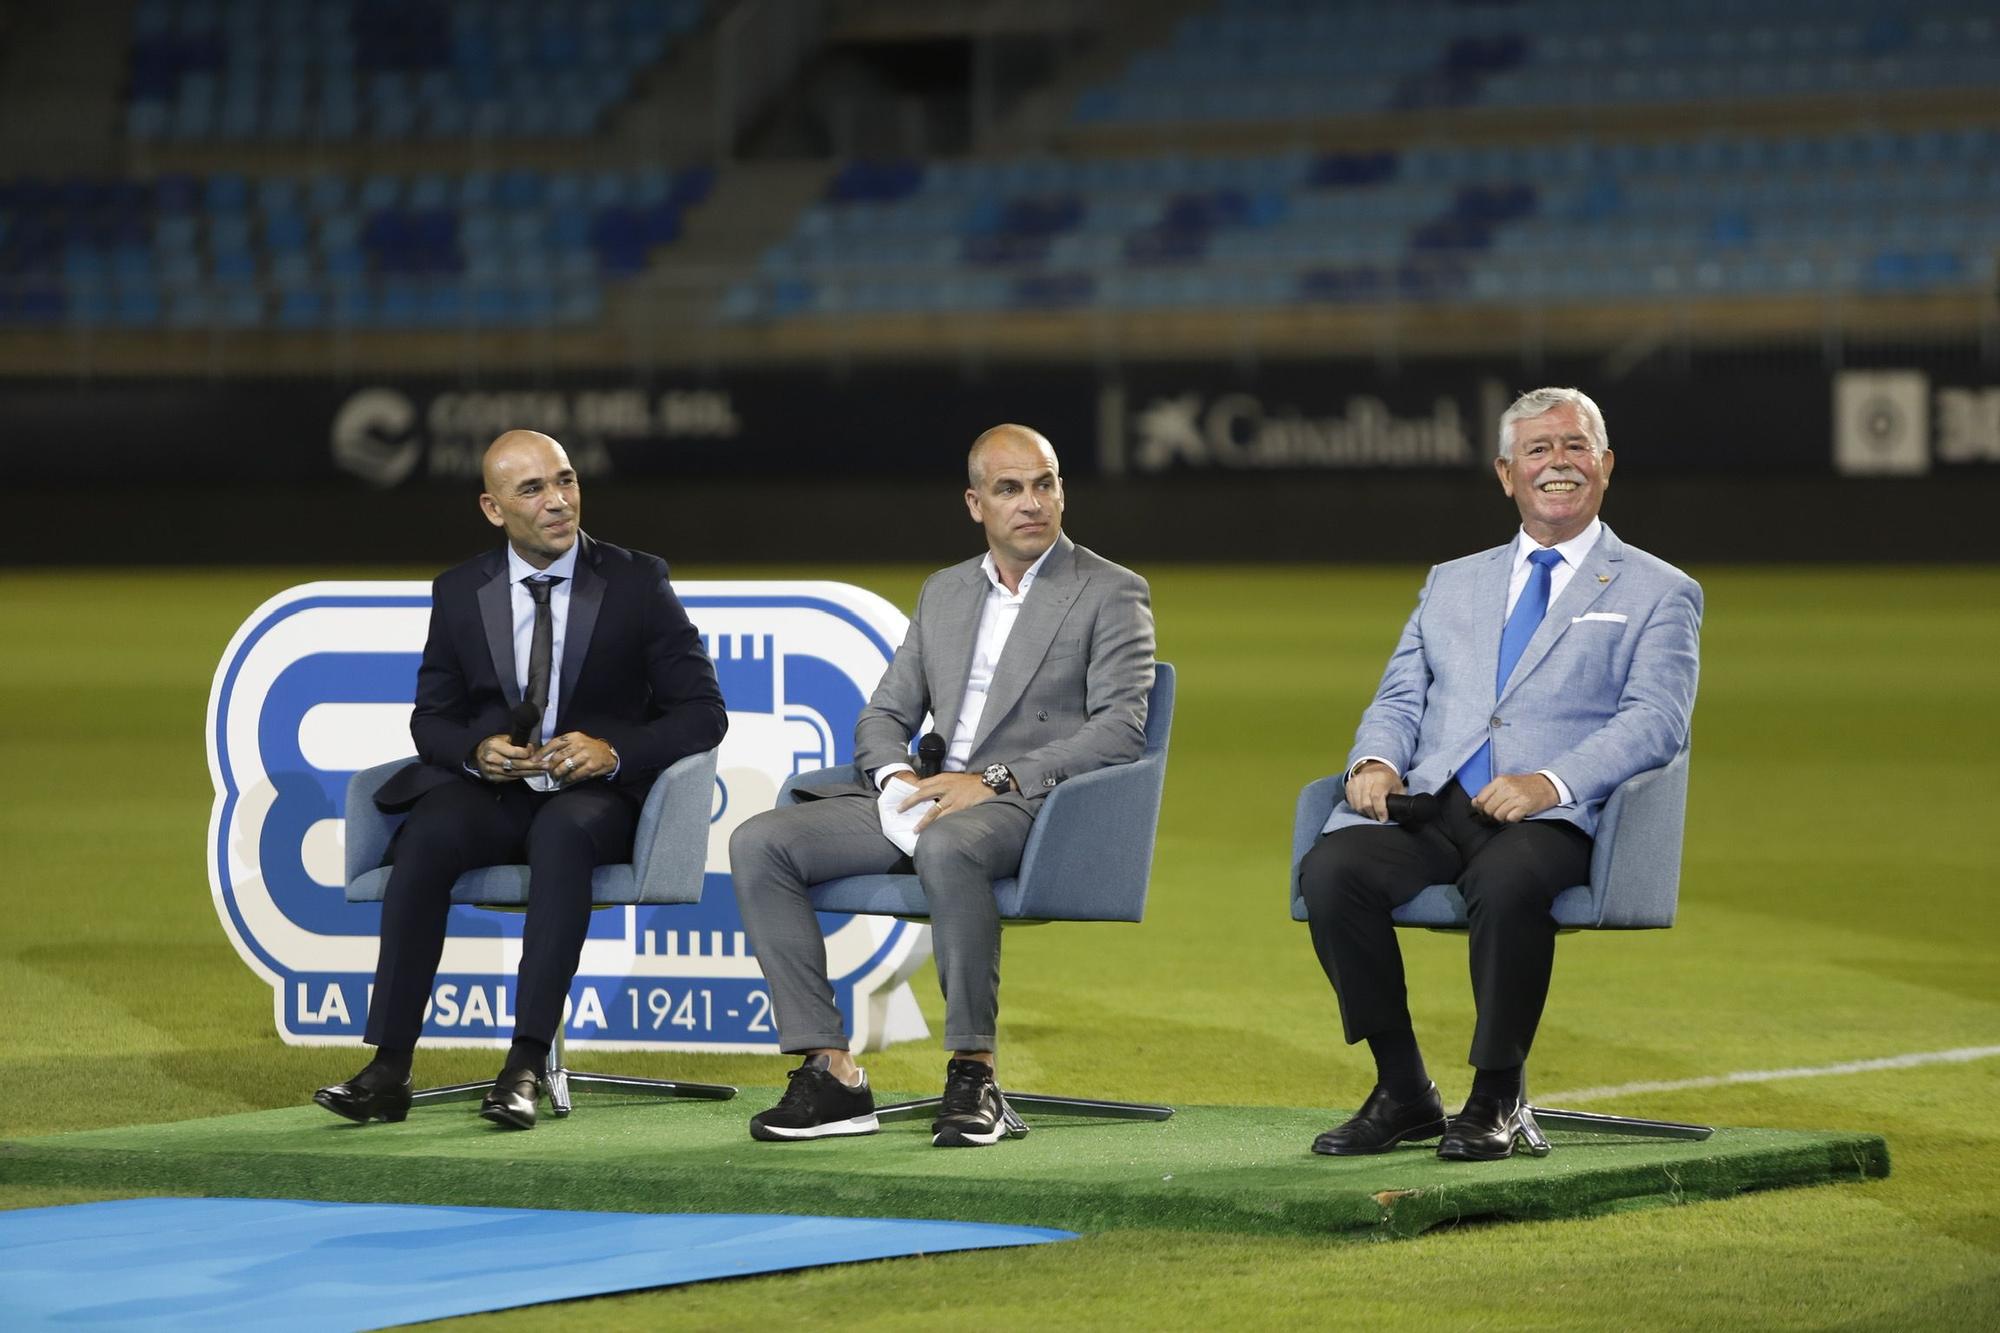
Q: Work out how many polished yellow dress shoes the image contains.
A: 0